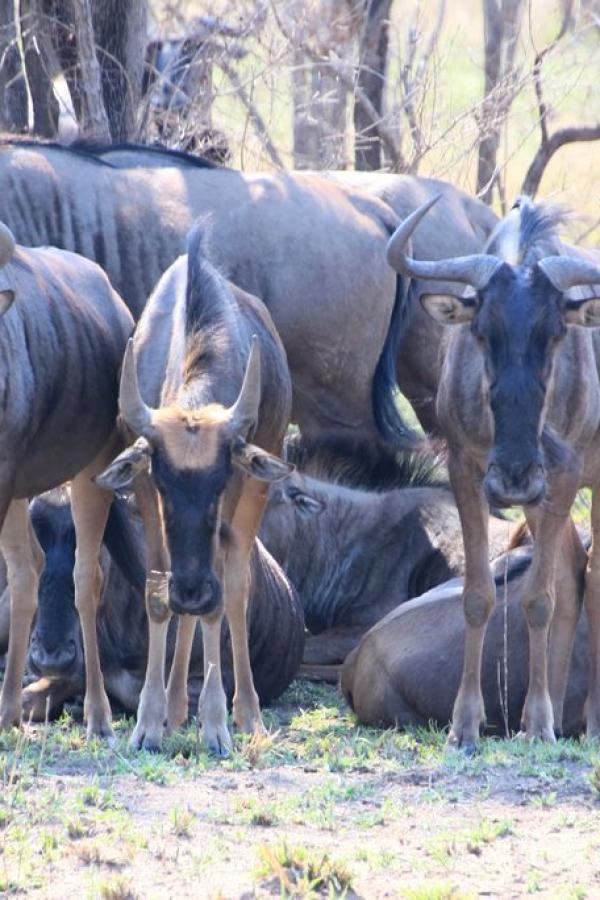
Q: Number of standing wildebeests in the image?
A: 5